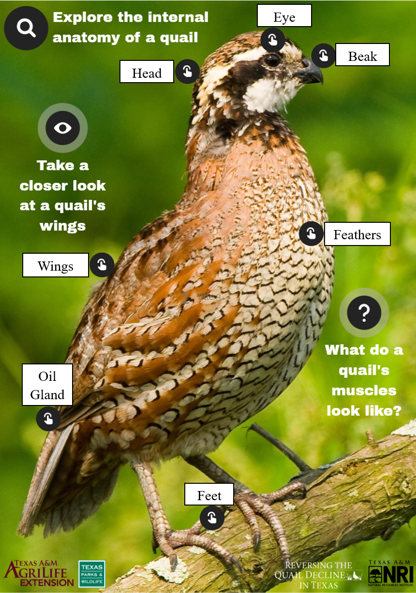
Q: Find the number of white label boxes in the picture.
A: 7